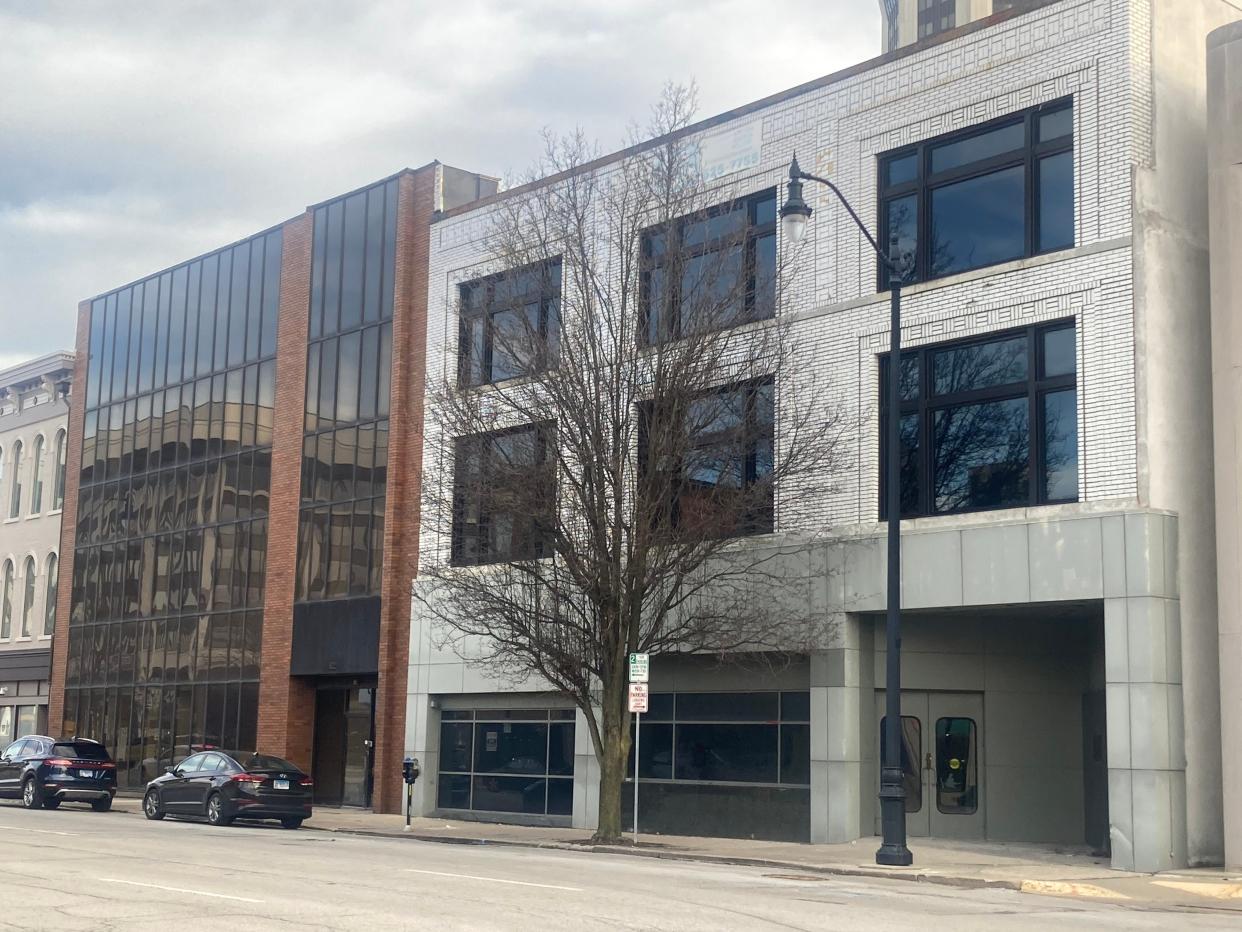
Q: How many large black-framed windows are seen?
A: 6